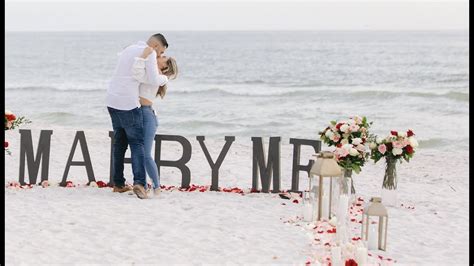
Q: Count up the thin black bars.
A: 2